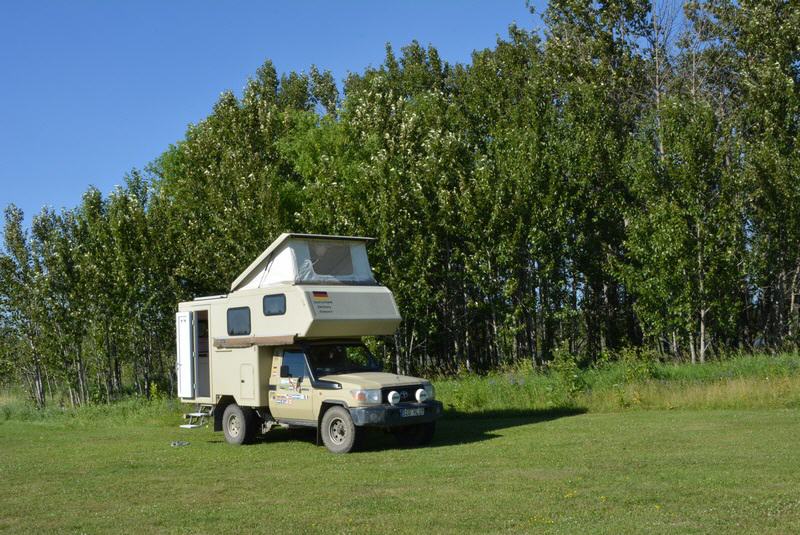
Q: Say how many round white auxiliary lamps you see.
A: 2